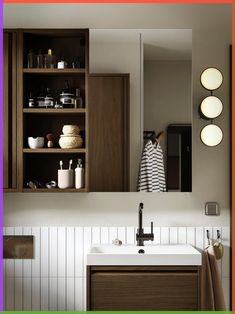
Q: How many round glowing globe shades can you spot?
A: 3